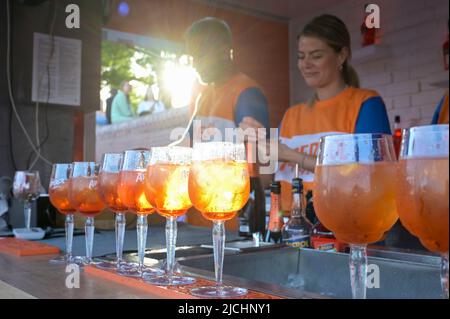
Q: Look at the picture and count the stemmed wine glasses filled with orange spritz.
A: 8